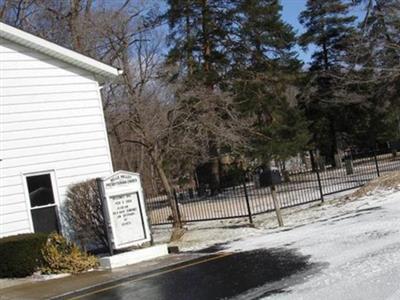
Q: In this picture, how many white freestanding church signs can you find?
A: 1